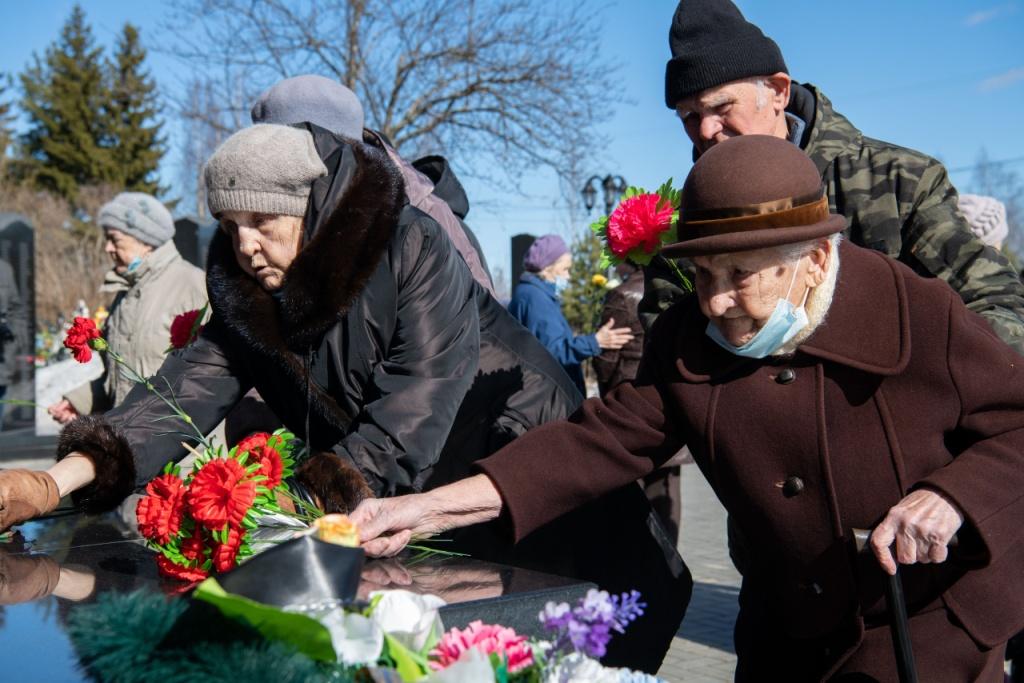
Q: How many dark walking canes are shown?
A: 1